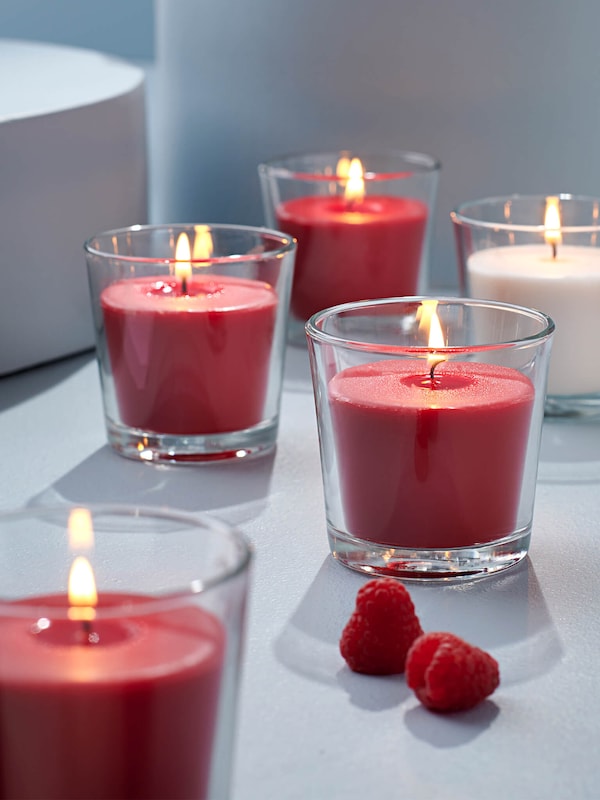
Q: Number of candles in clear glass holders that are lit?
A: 5